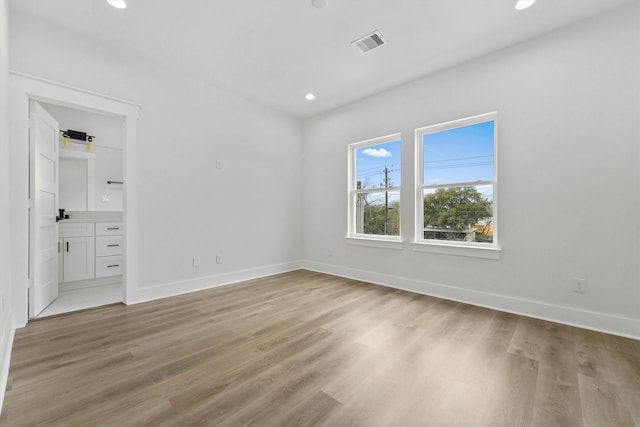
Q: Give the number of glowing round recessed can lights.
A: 3